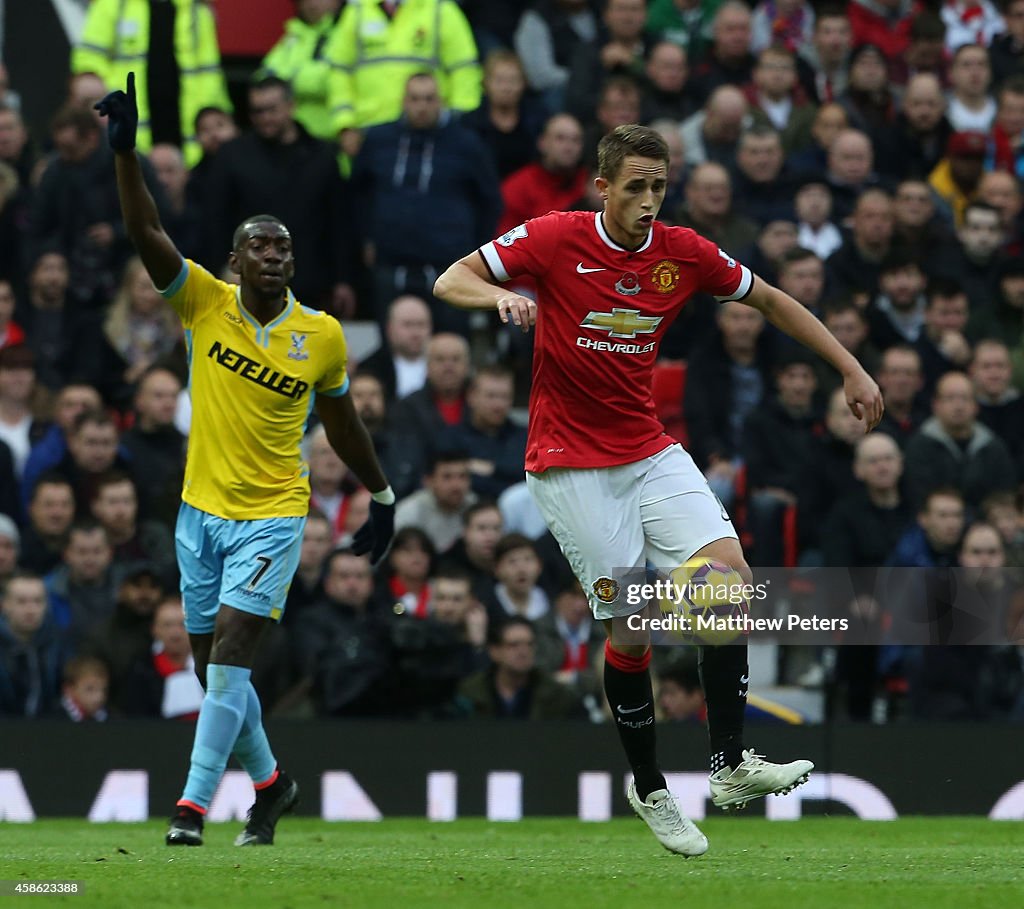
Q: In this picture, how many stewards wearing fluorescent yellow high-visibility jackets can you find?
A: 3